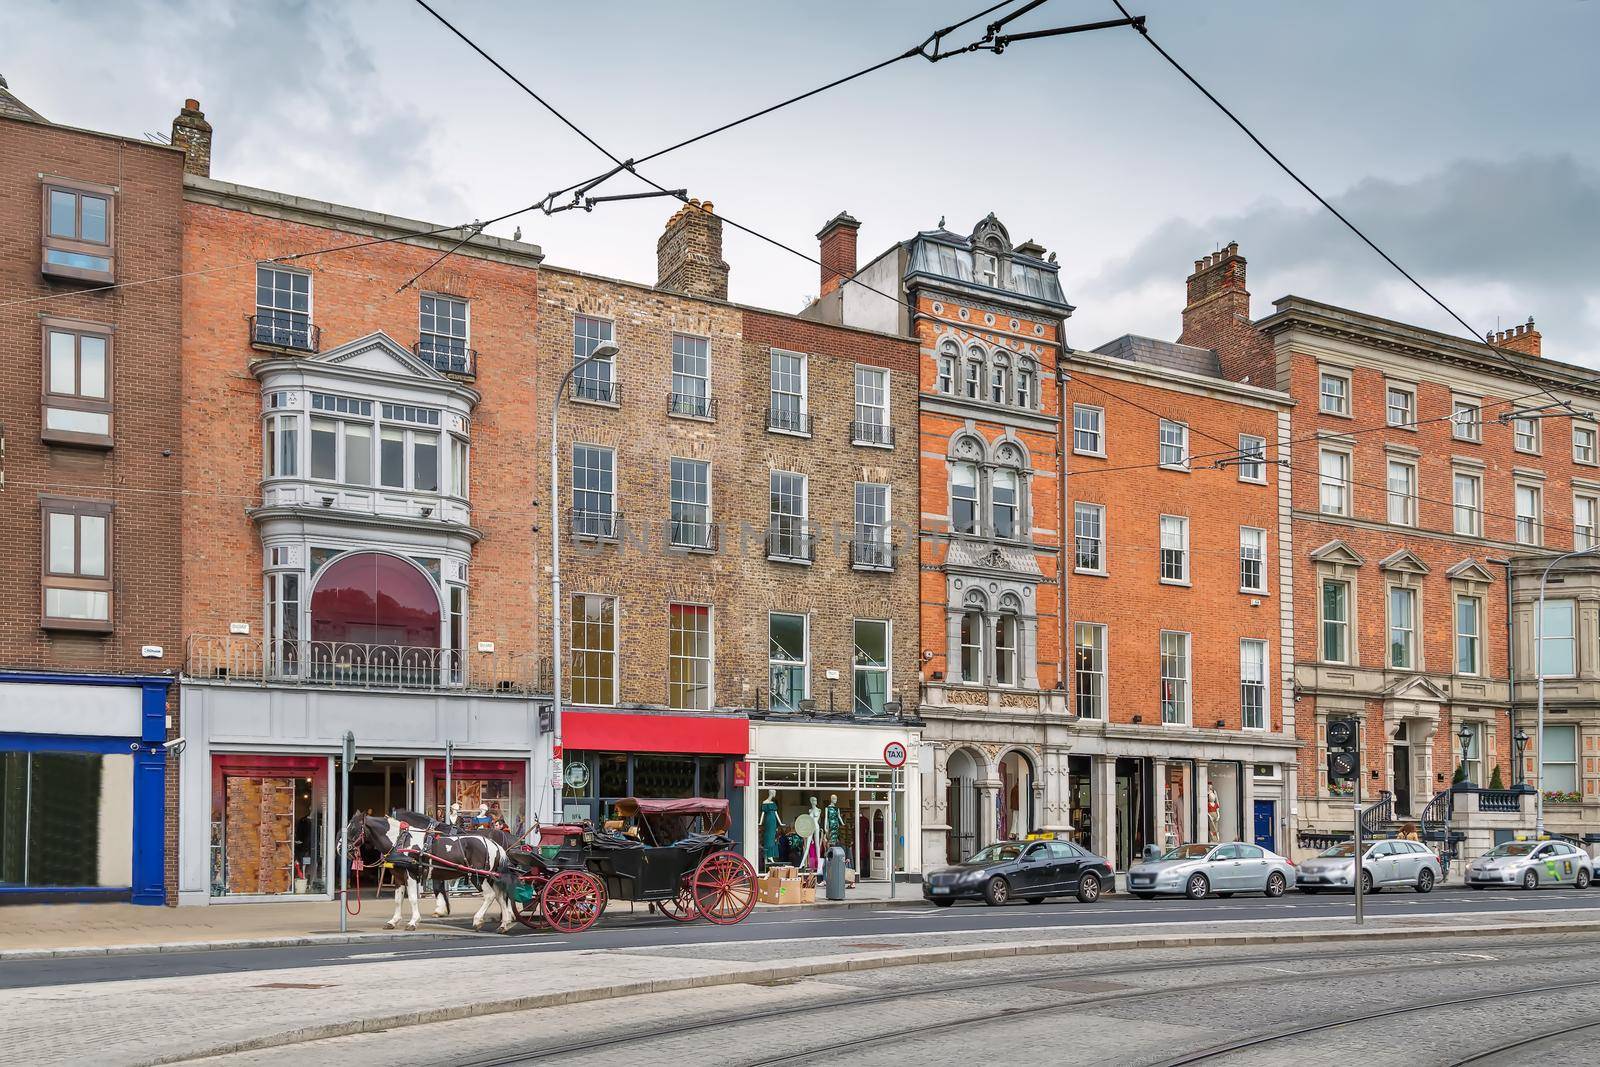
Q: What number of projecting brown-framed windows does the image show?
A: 3